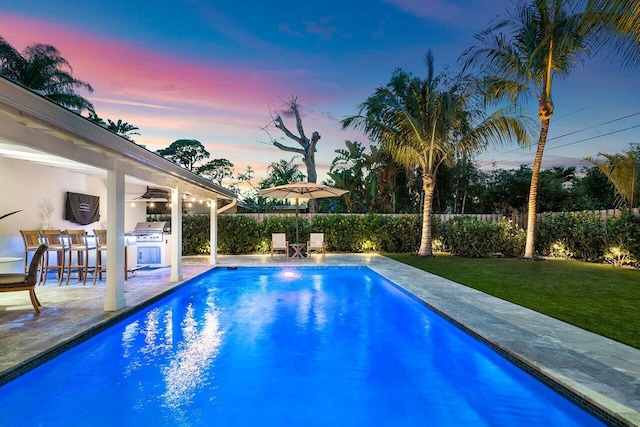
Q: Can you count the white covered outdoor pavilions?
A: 1